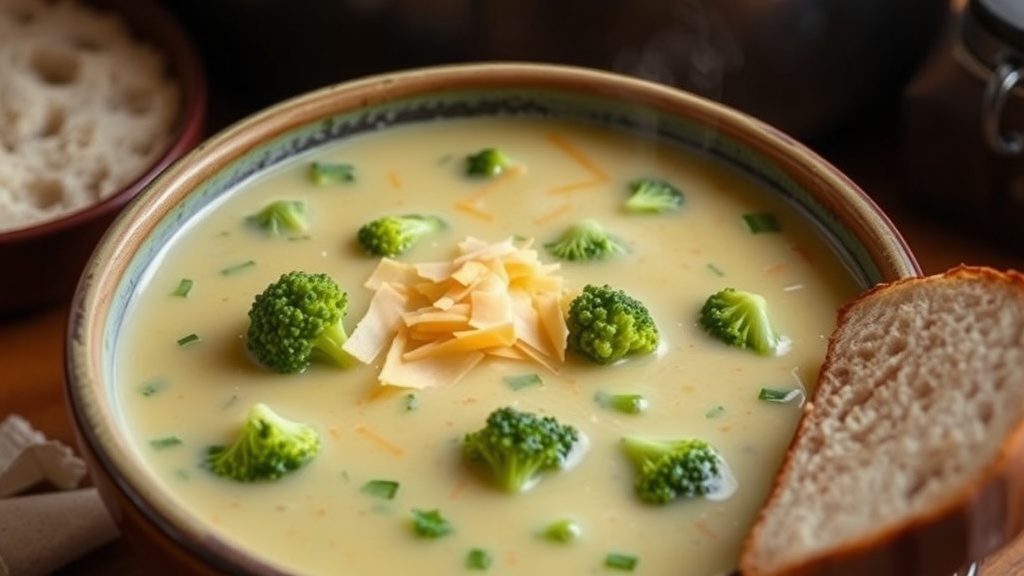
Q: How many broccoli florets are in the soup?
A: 11